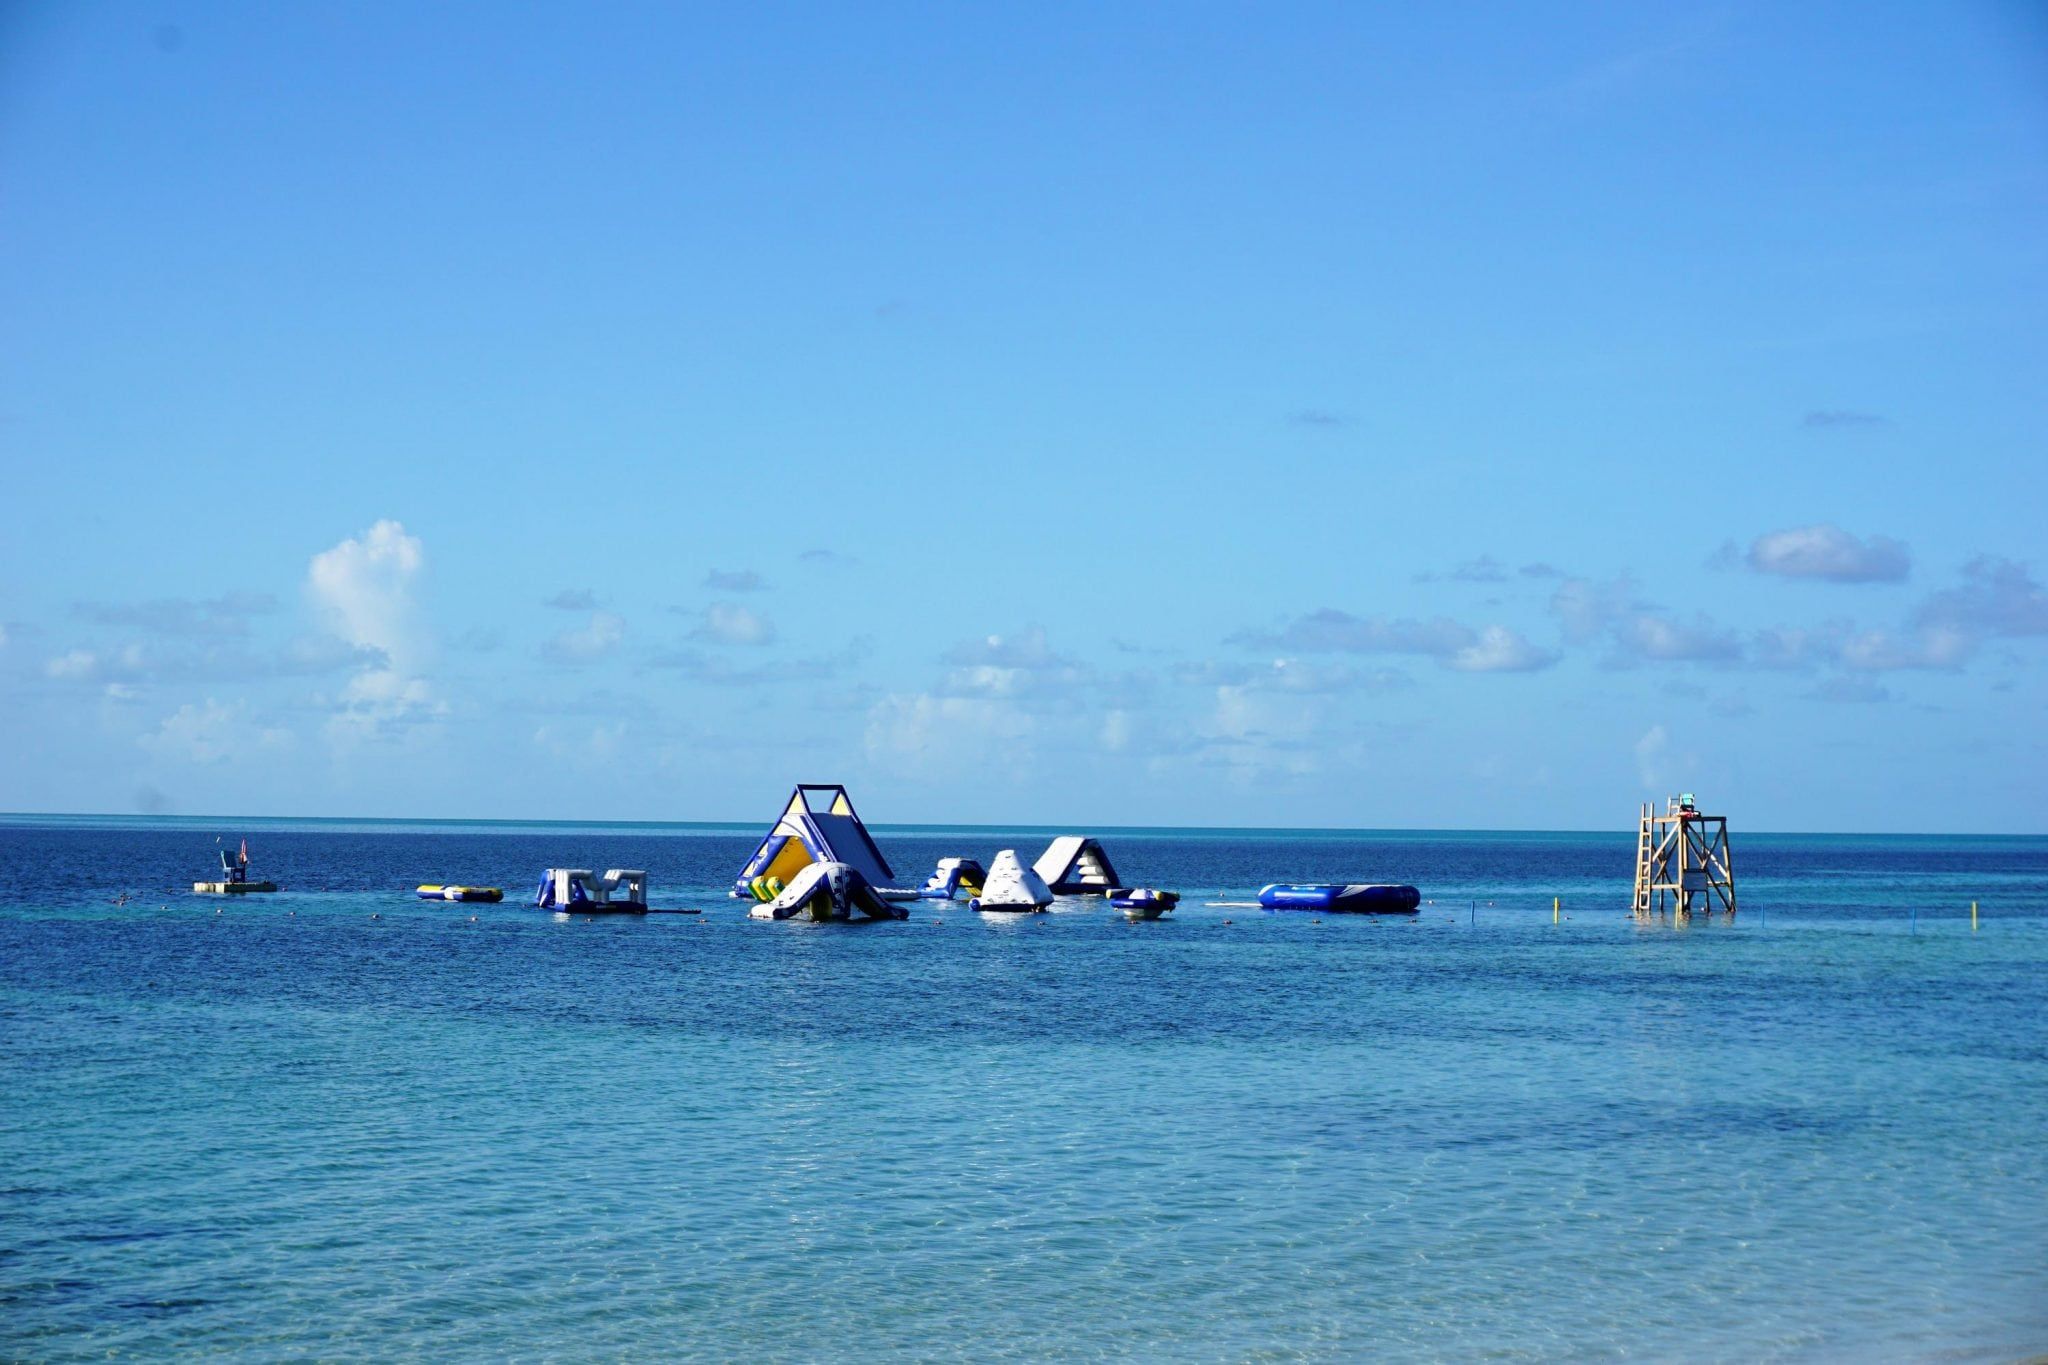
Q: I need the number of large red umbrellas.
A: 0